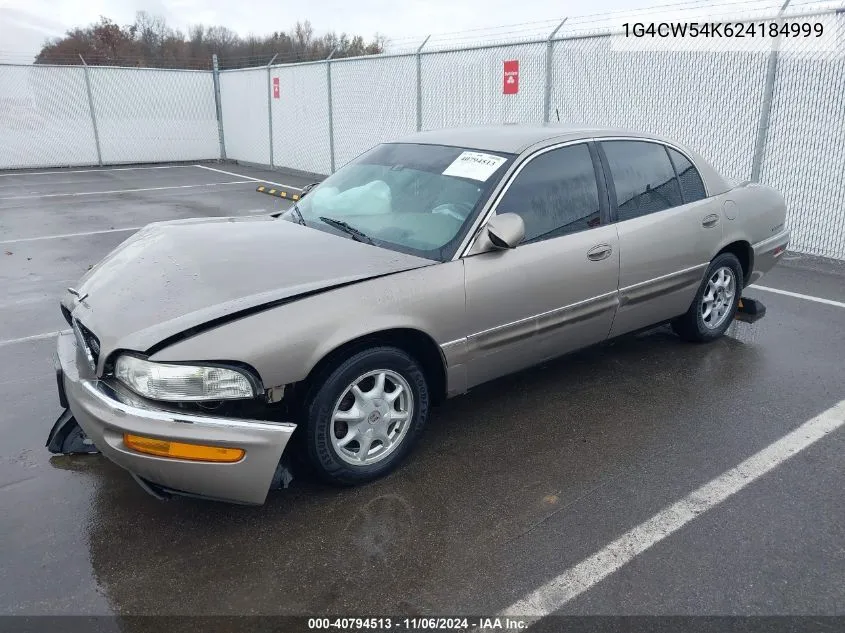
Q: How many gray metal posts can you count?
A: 7